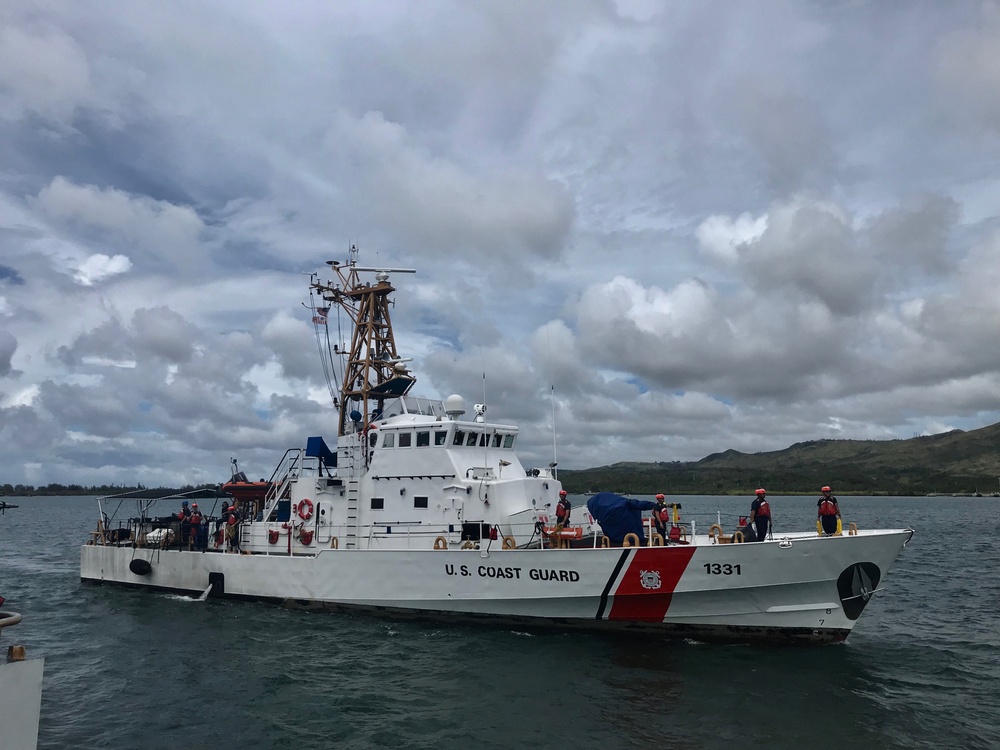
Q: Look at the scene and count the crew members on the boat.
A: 8